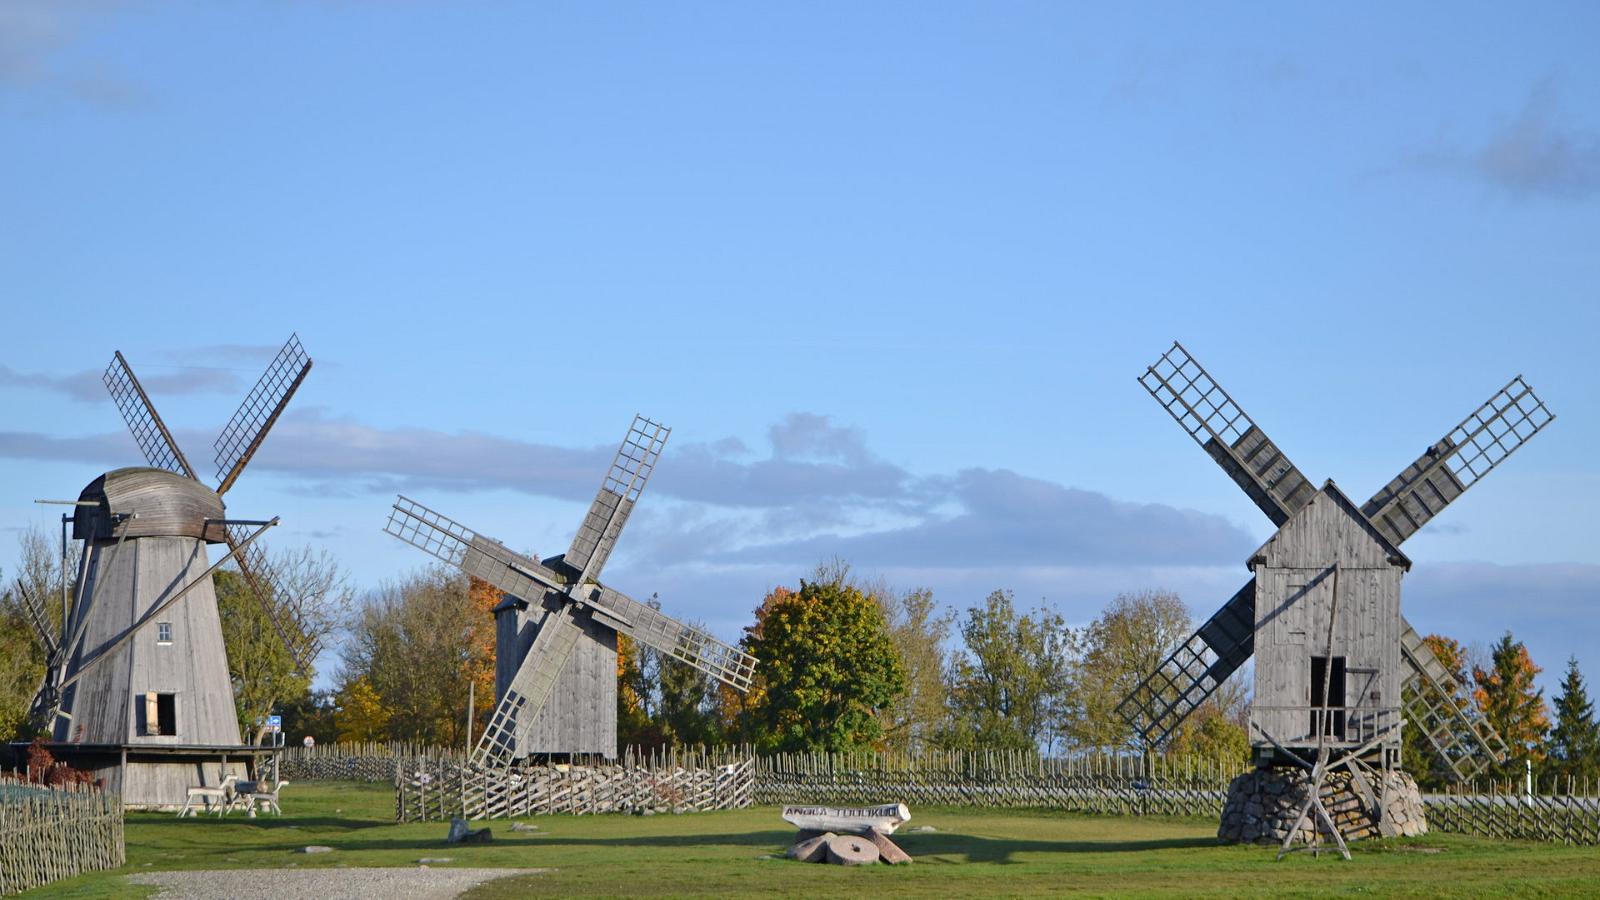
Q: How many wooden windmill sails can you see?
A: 12